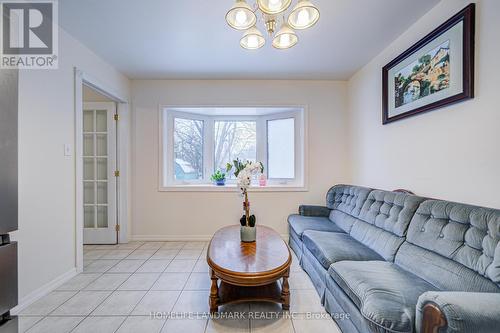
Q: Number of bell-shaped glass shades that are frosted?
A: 5